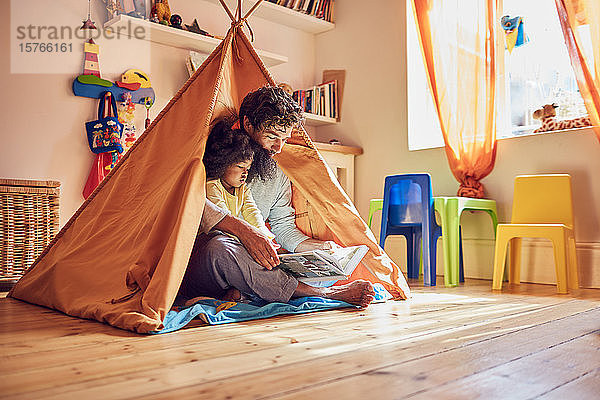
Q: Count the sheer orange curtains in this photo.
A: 2